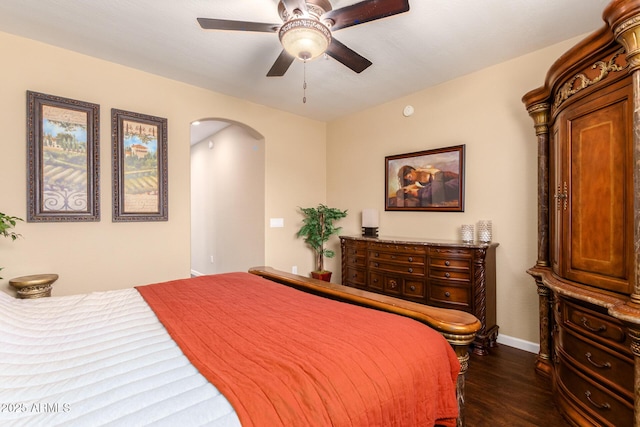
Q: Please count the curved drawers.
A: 3